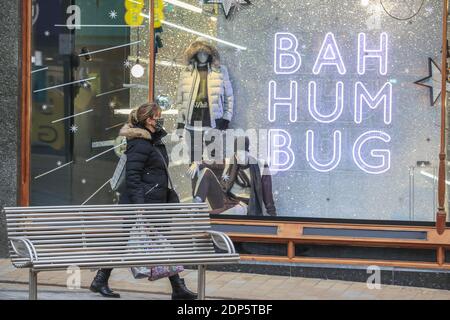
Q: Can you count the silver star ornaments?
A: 2